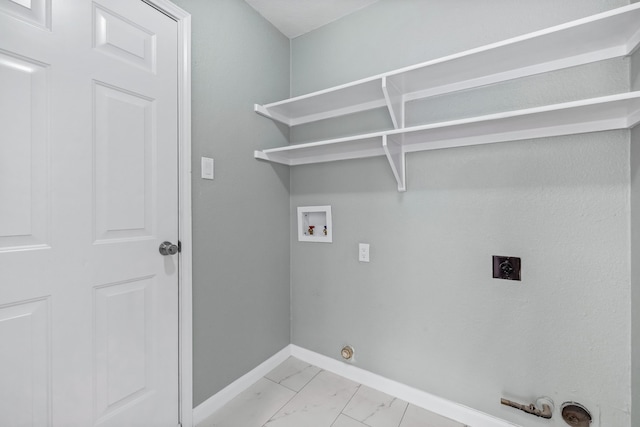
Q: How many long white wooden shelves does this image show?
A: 2